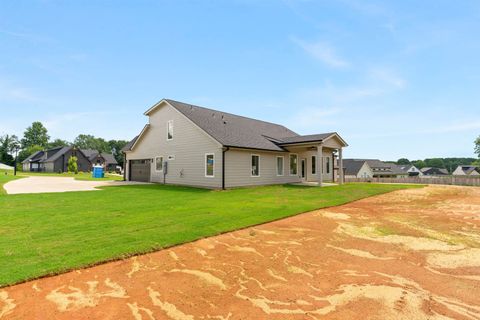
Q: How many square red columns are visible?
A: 0